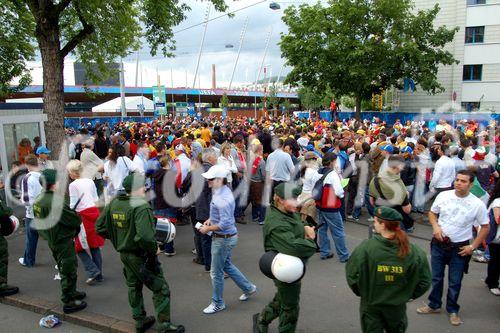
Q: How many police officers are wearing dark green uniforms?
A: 5